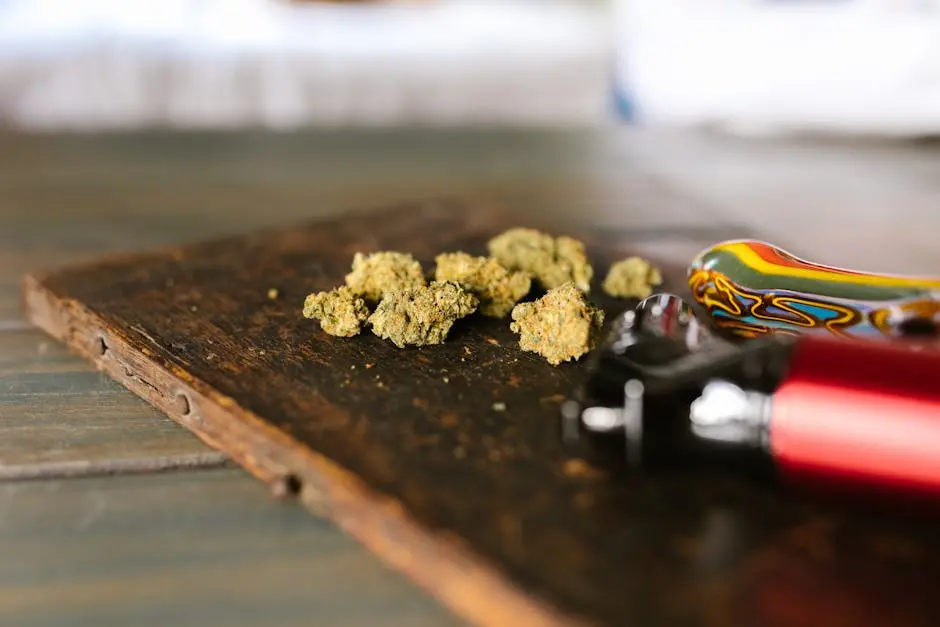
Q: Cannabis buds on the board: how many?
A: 7